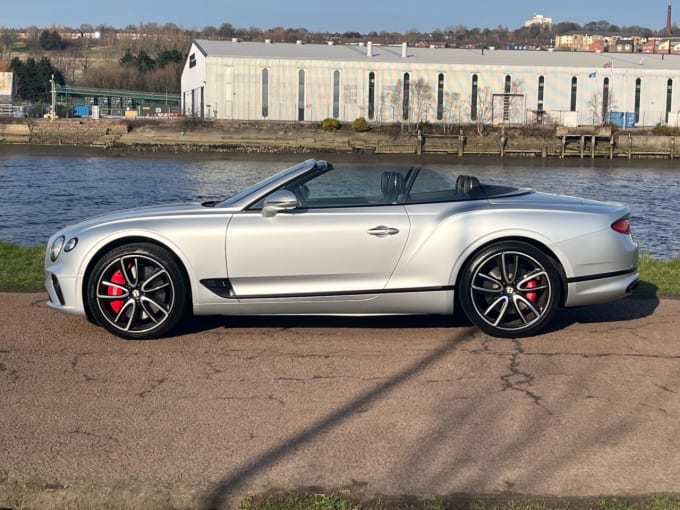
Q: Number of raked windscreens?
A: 1